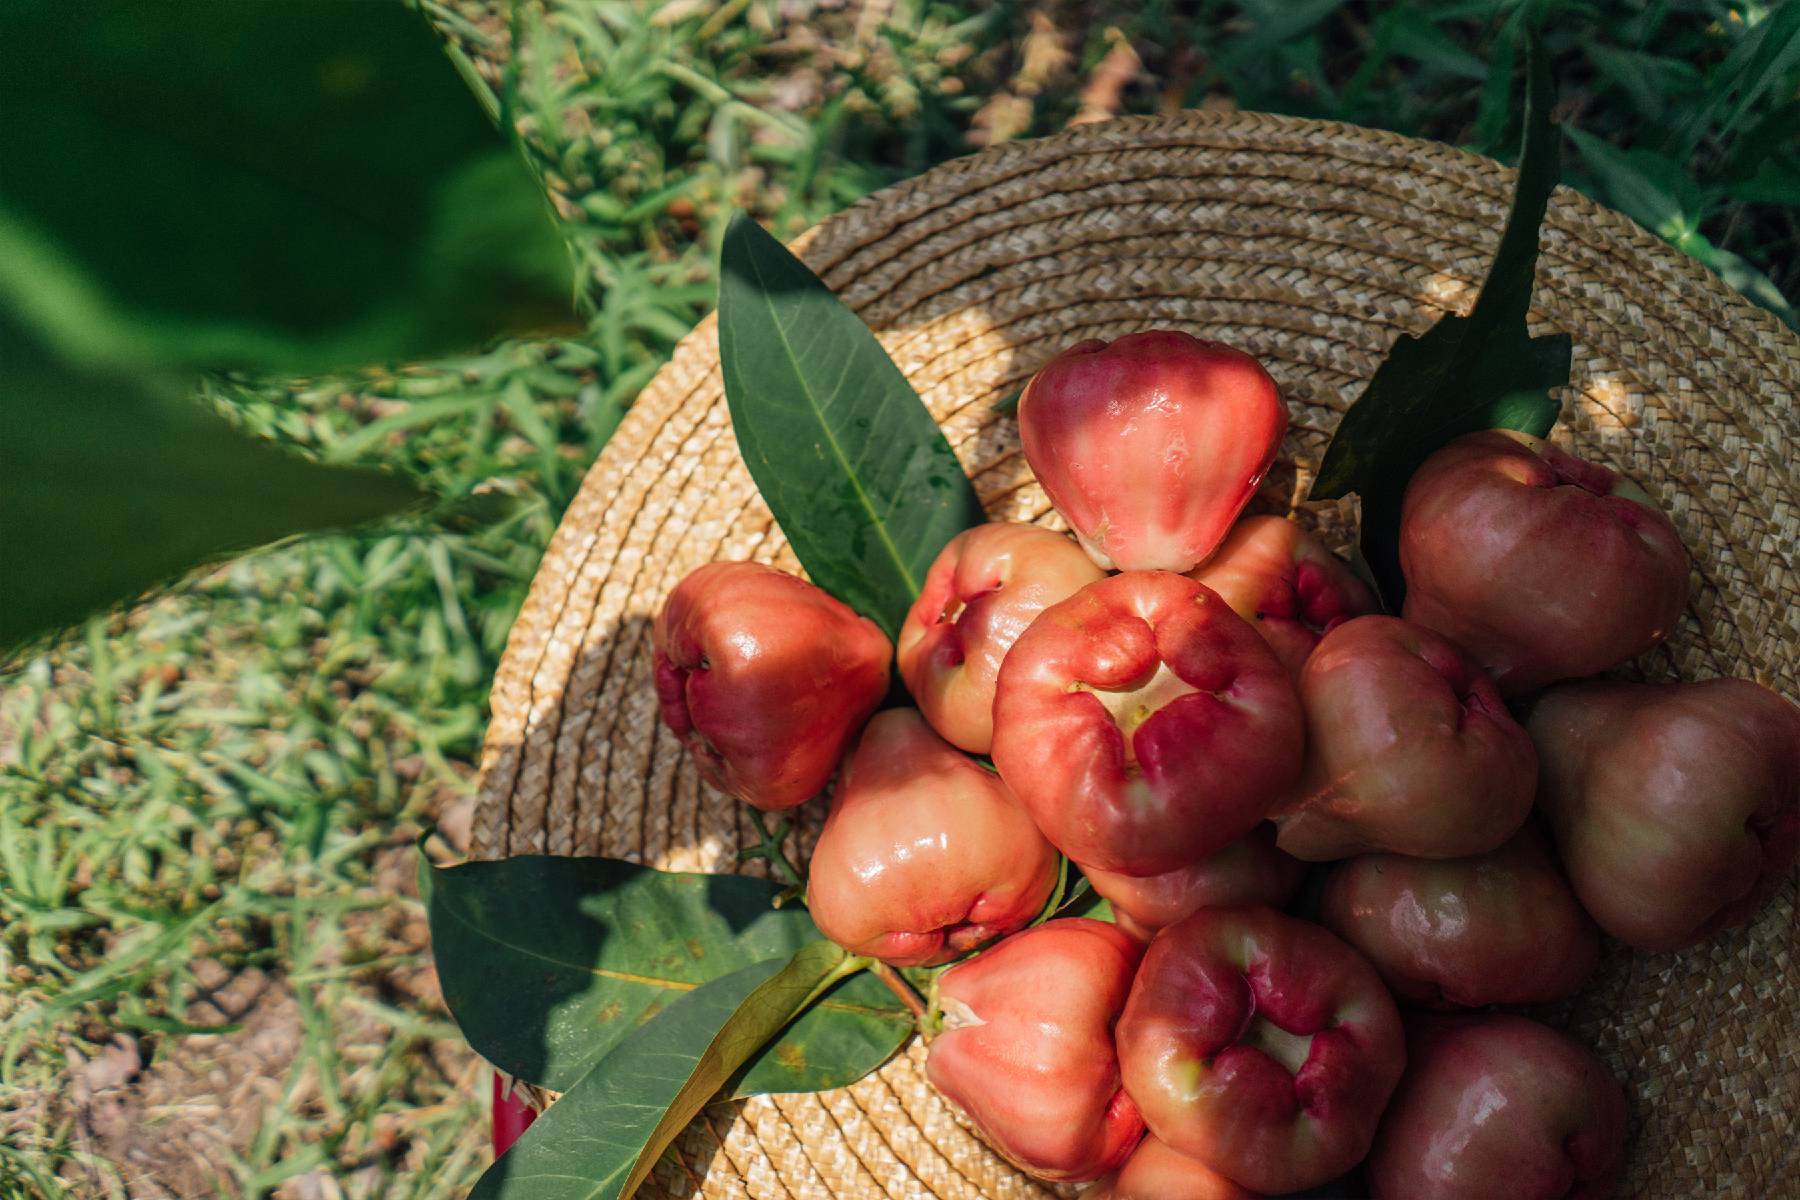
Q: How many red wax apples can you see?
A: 15